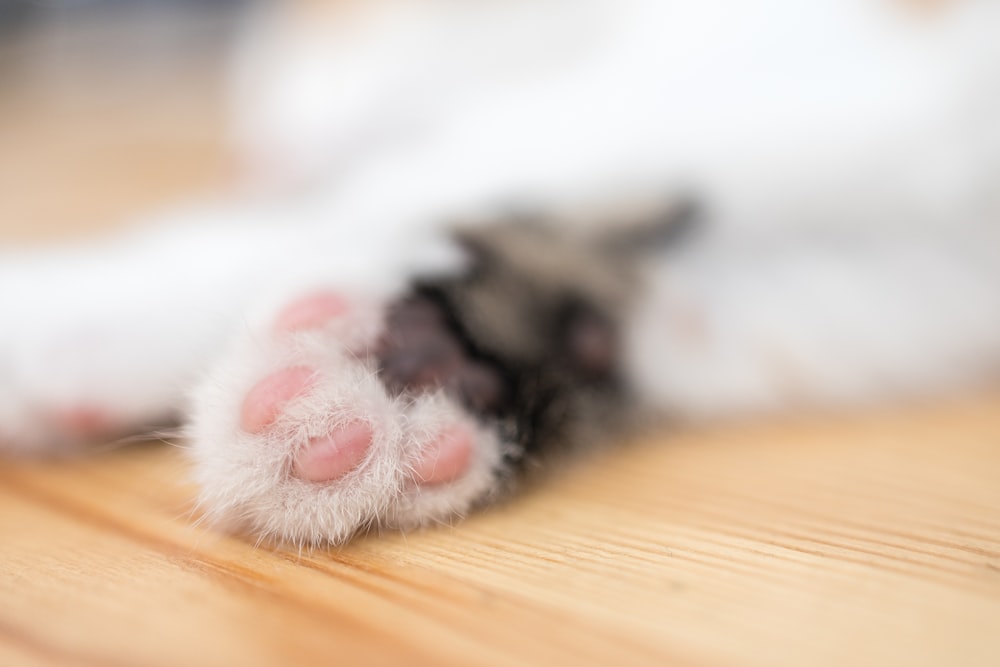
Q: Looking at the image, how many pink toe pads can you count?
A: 4